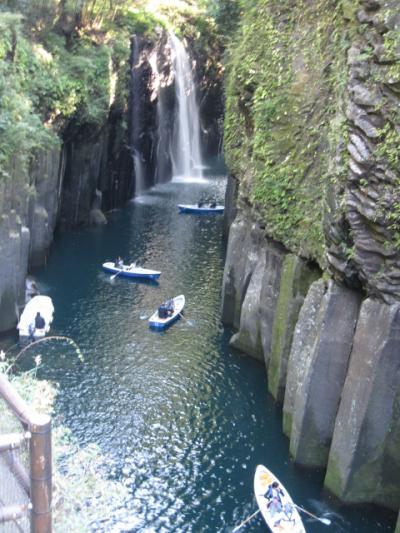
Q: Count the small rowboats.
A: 5